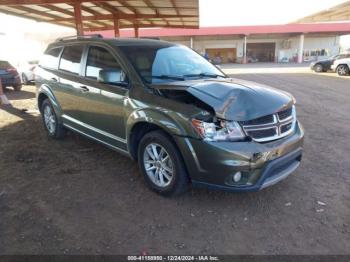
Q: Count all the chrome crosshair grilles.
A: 1